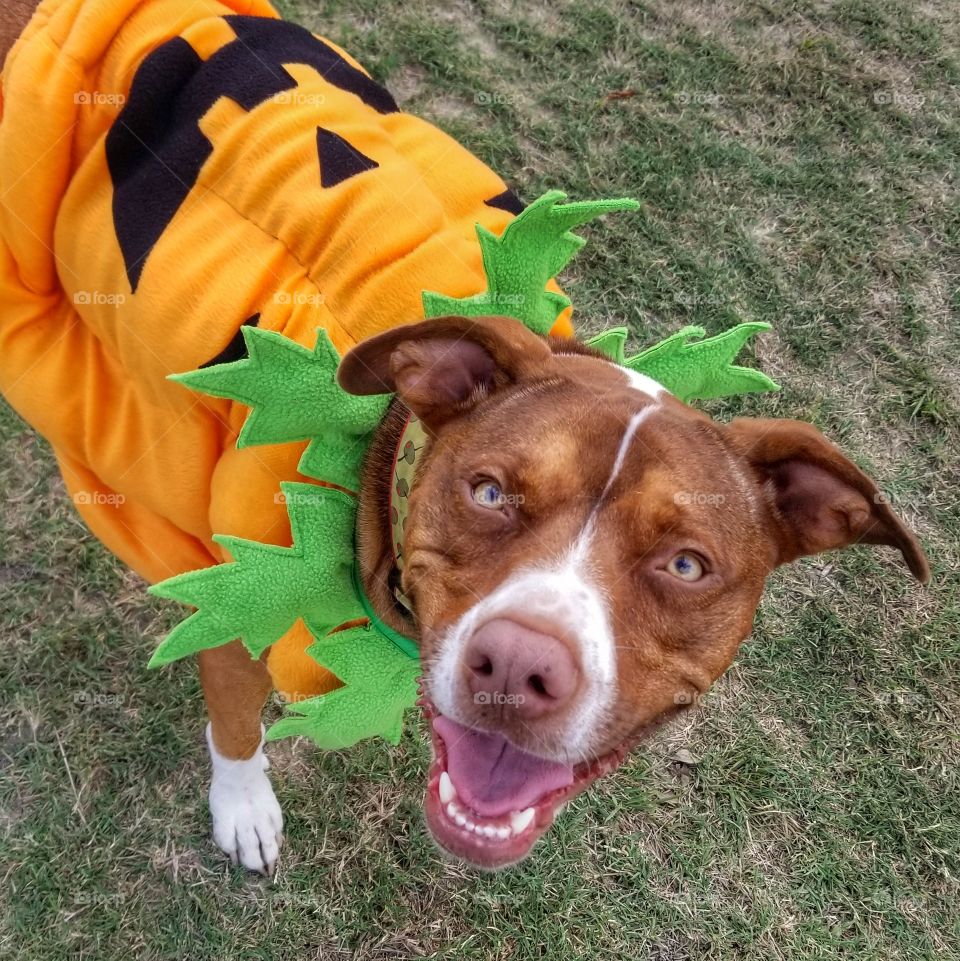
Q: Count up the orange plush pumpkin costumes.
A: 1